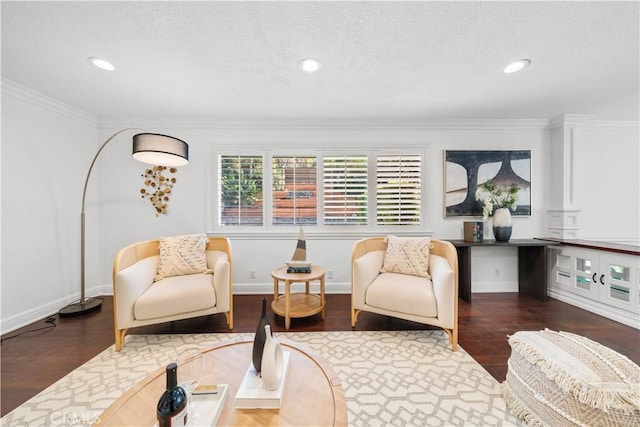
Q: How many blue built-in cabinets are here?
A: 0